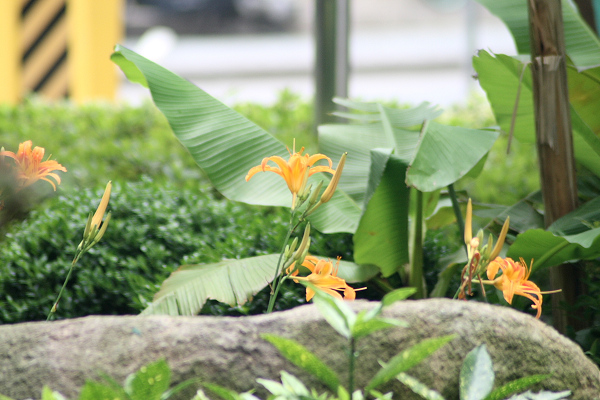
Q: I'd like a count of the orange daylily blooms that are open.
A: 4